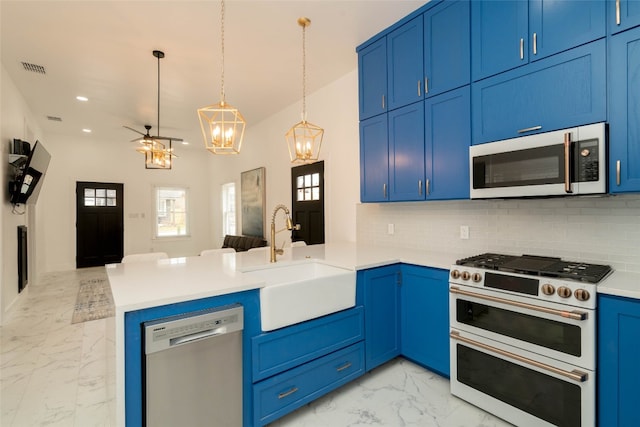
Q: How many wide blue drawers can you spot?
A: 2